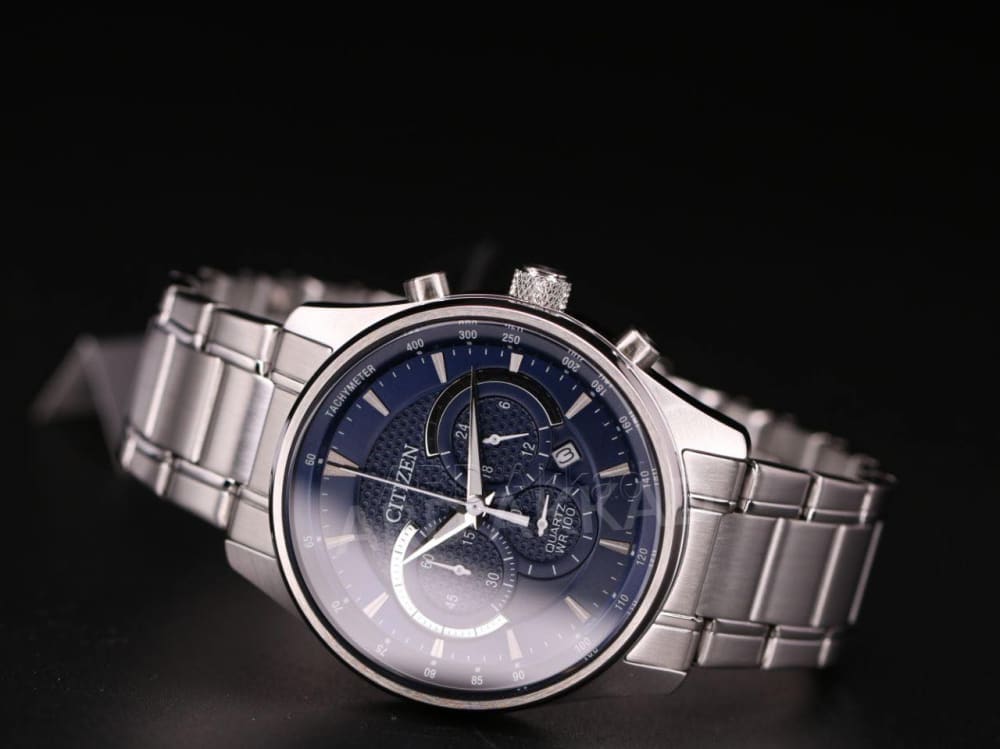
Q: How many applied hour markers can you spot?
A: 12